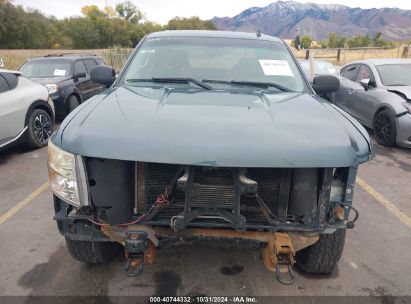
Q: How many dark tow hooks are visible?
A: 2